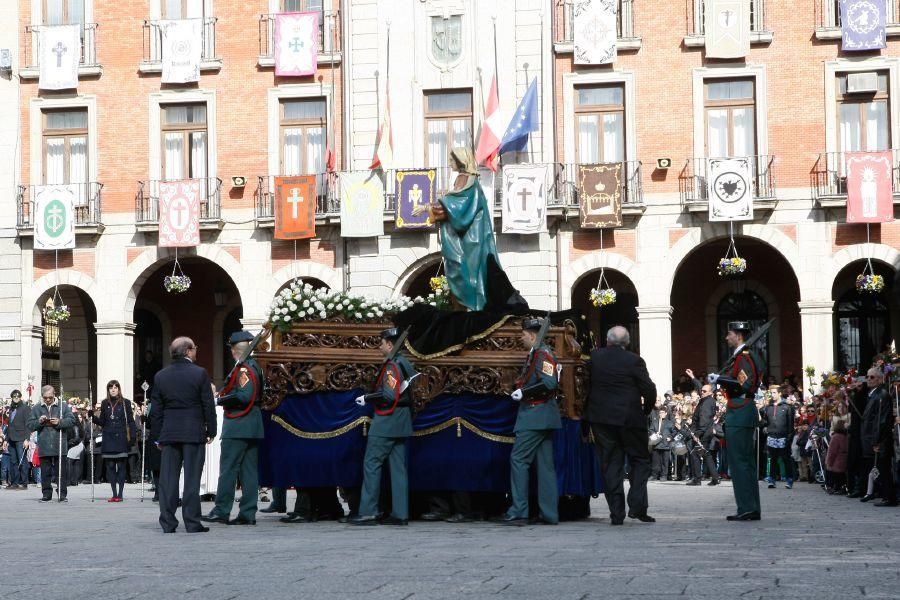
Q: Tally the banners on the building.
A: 15